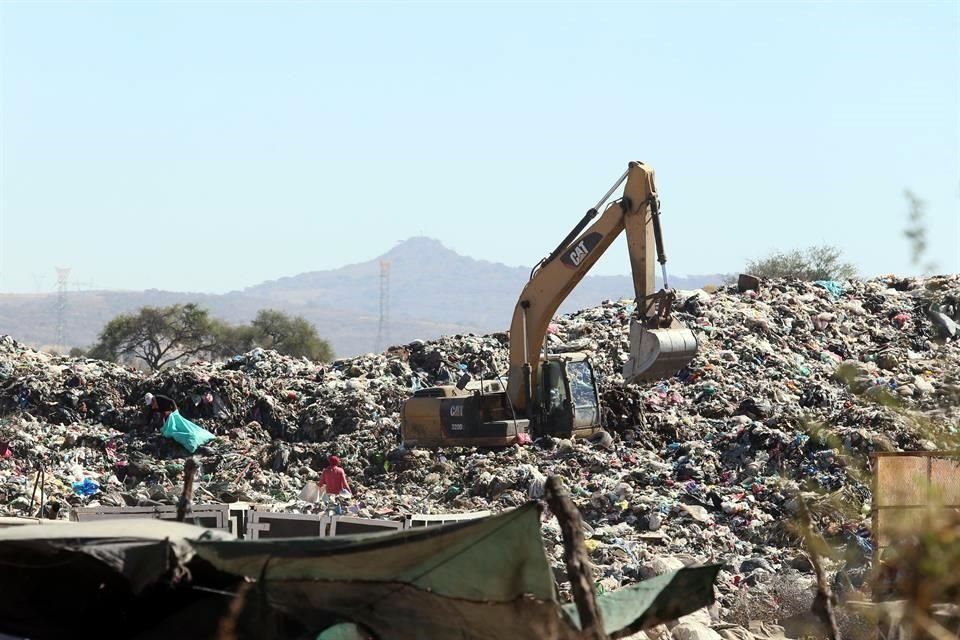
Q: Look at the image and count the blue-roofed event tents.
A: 0